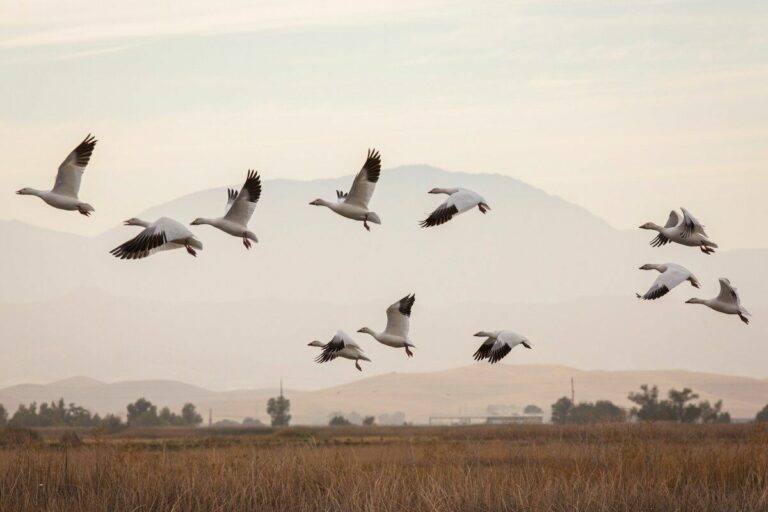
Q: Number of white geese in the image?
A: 11